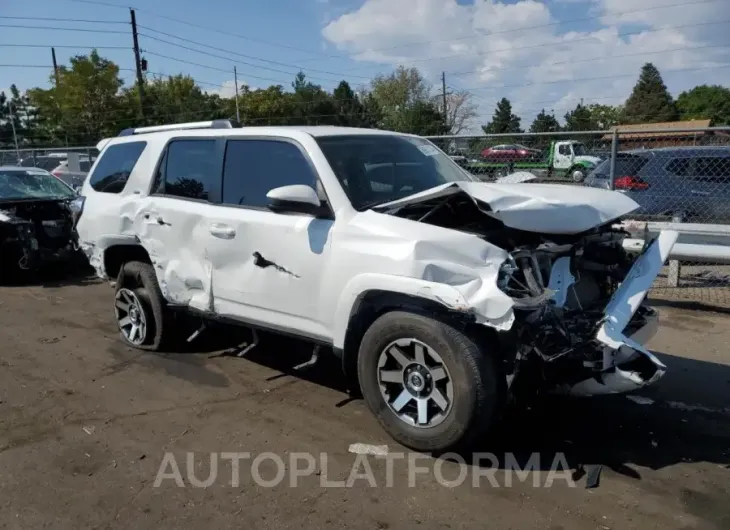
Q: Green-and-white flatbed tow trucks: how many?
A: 1